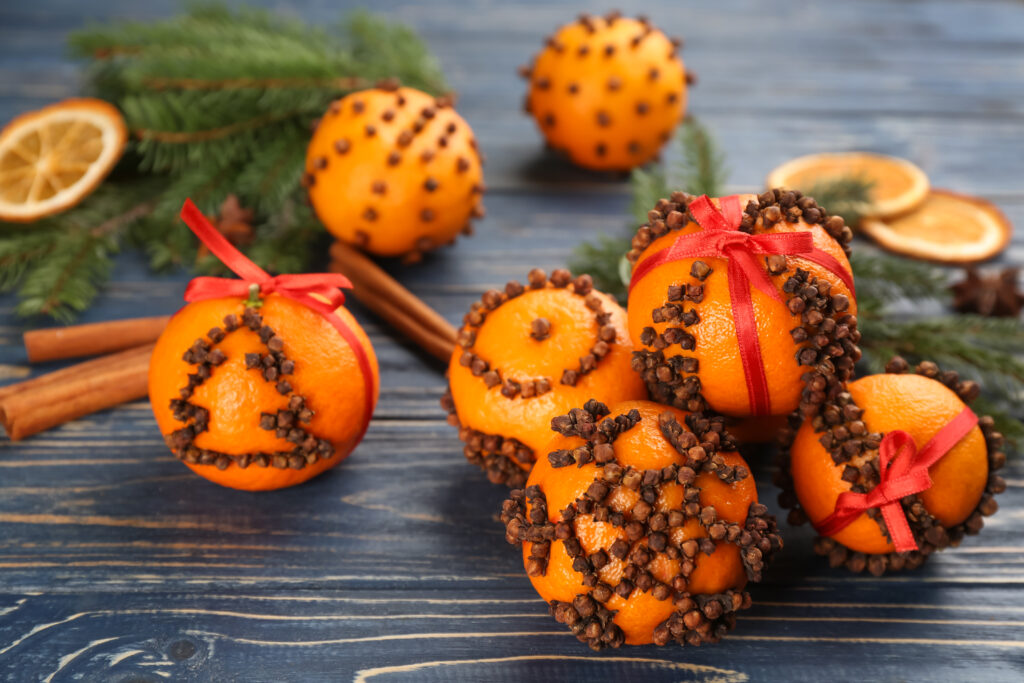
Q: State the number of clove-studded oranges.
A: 7